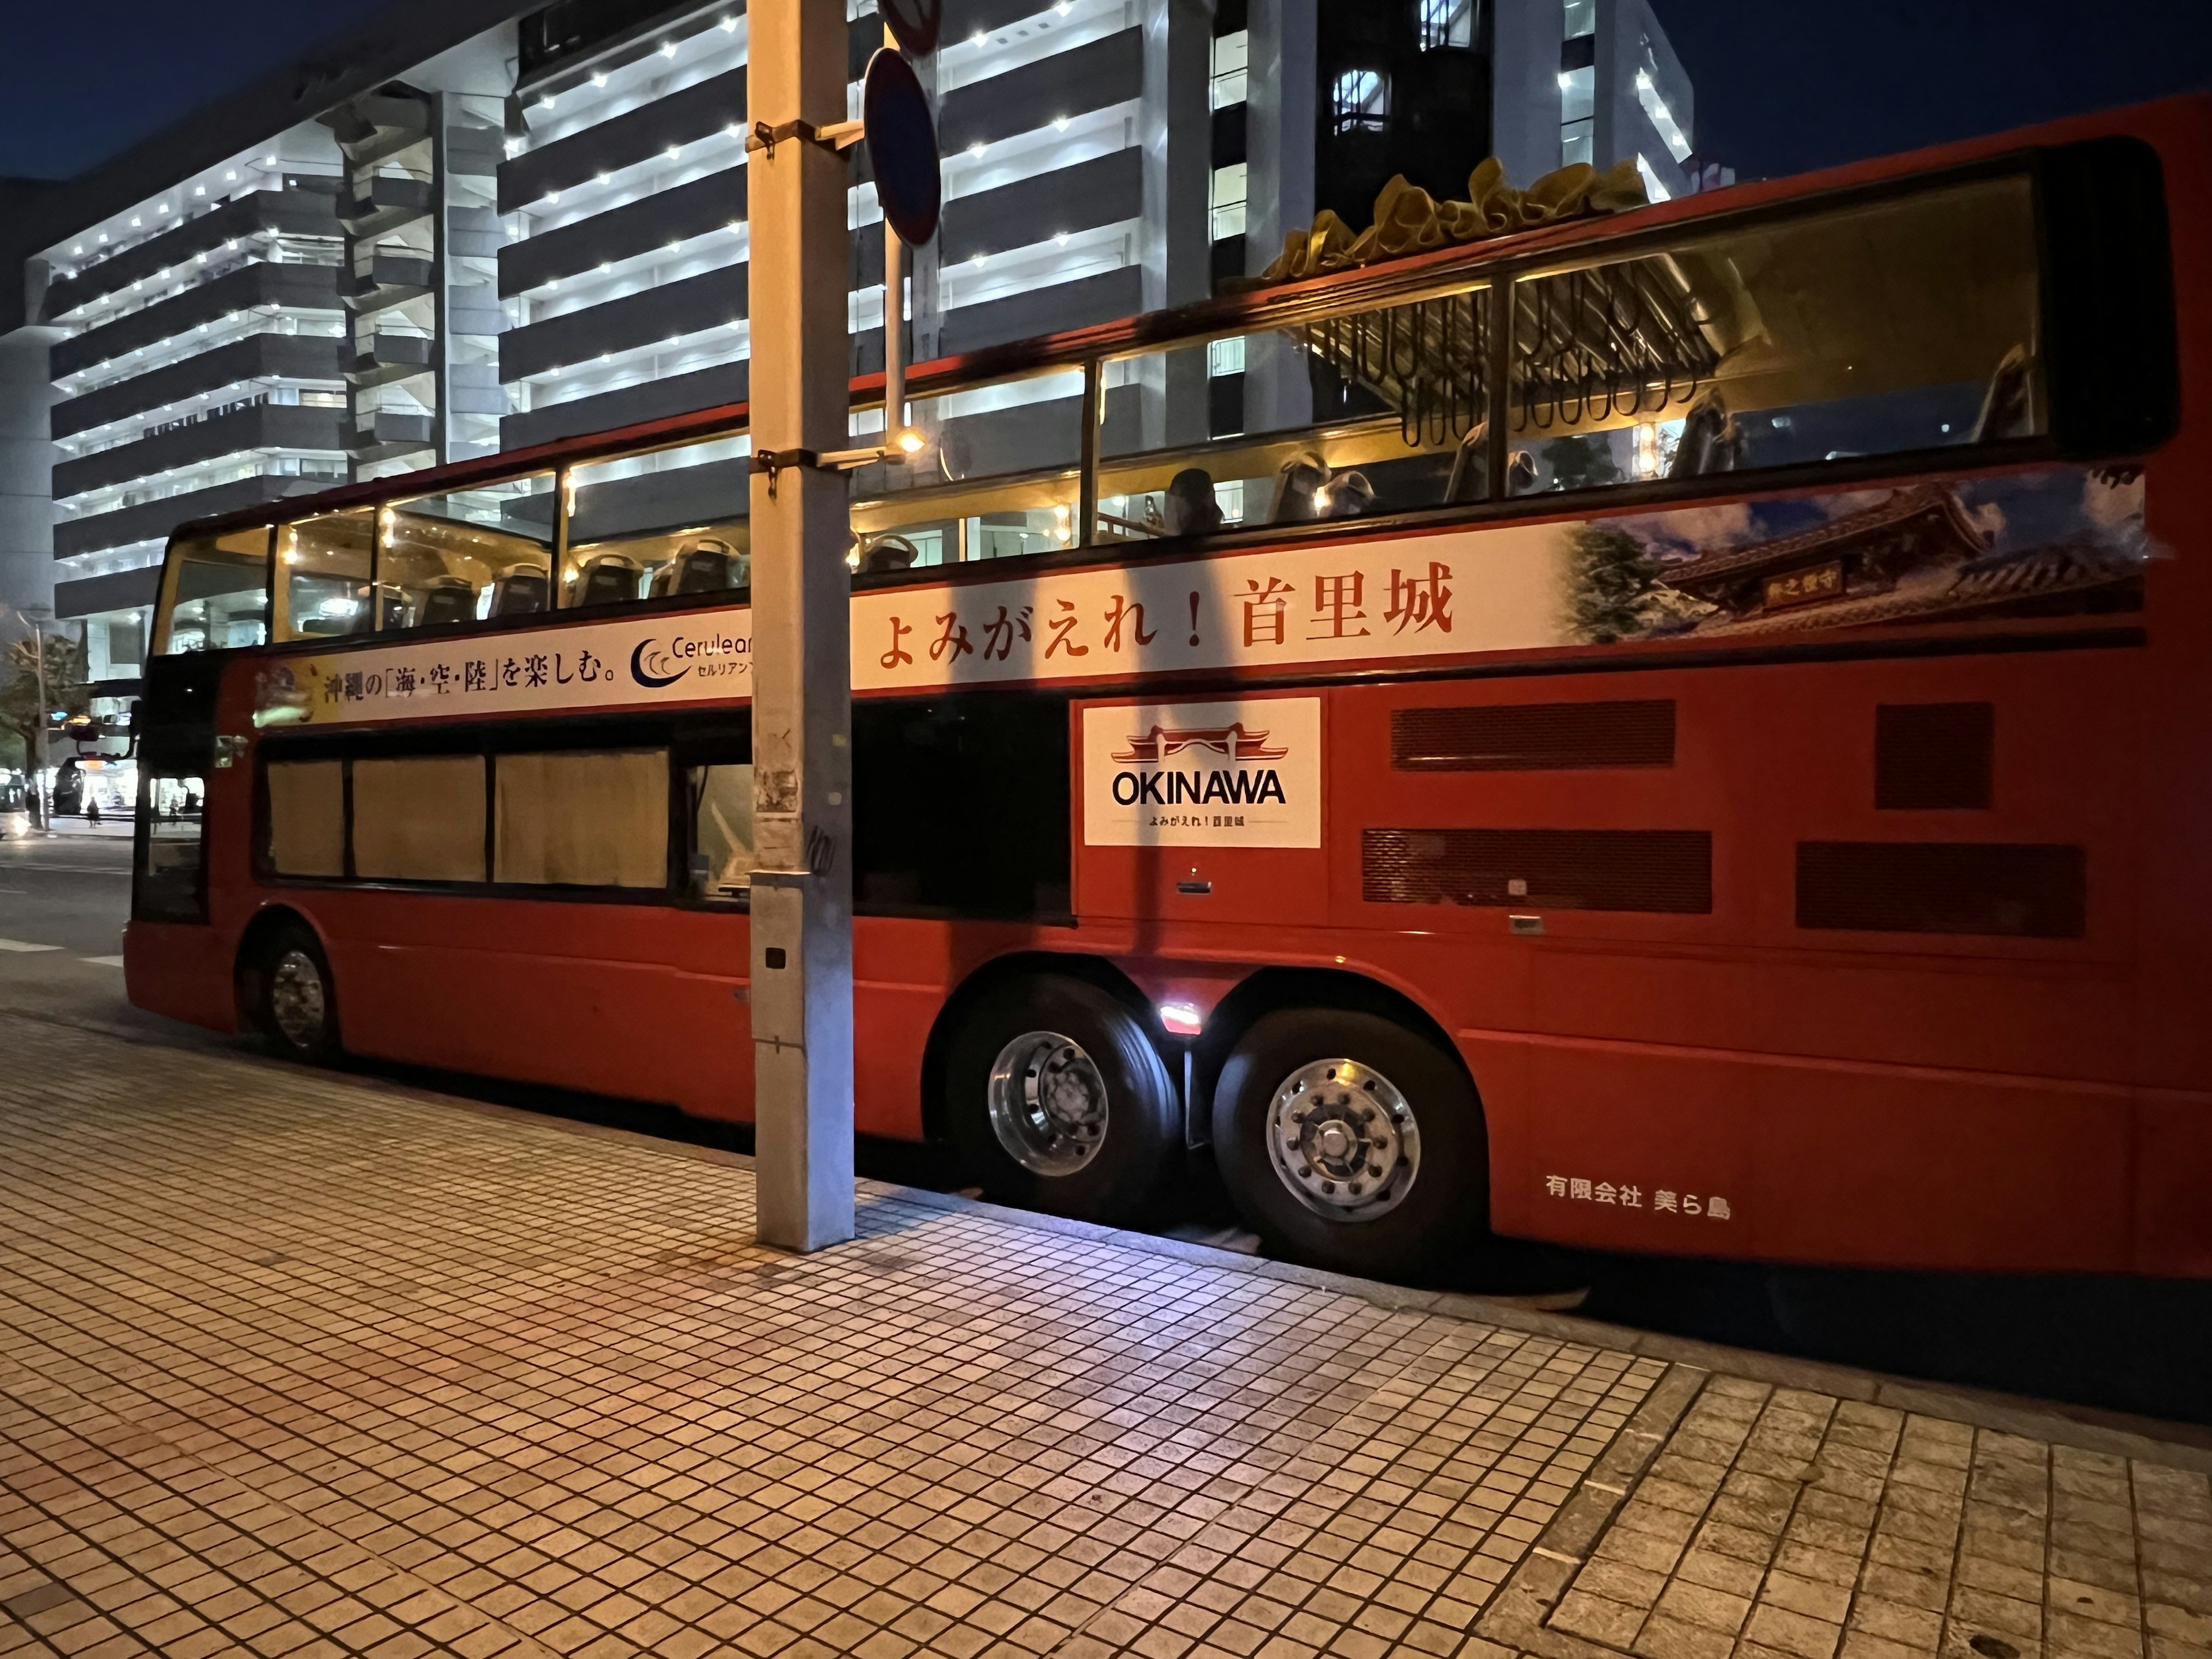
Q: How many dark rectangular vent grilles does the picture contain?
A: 4